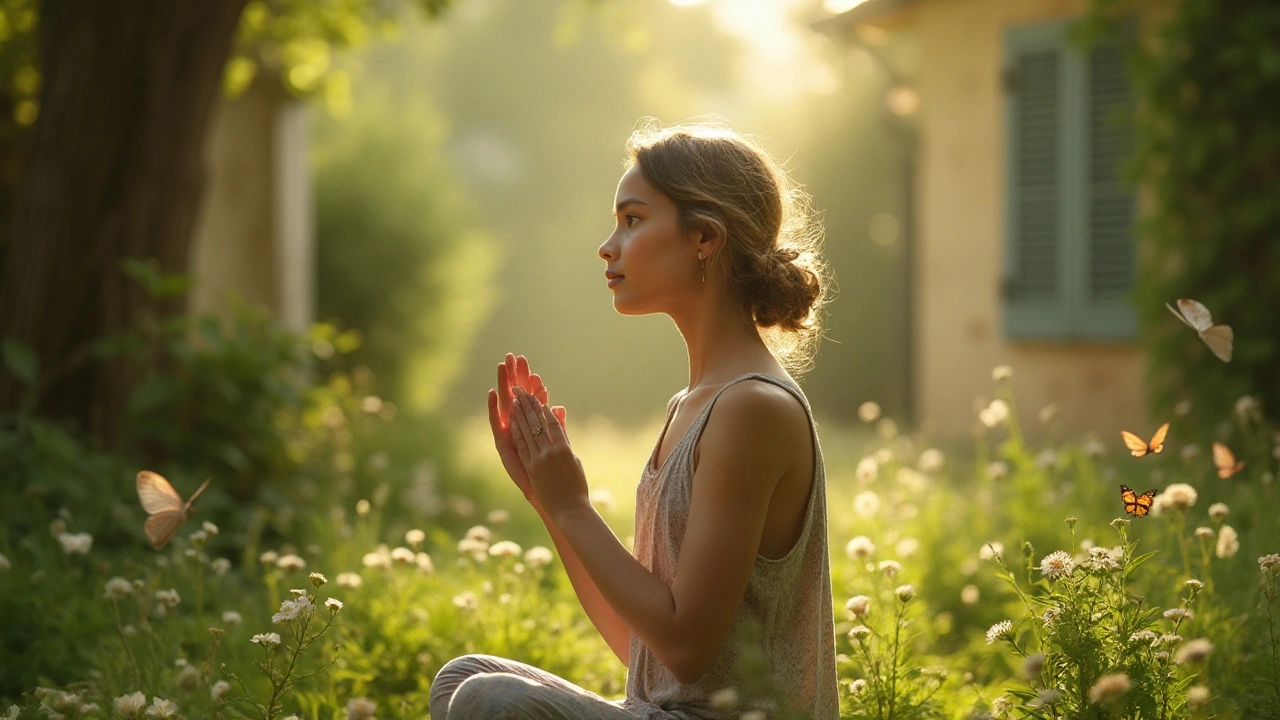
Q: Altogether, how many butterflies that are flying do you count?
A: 5